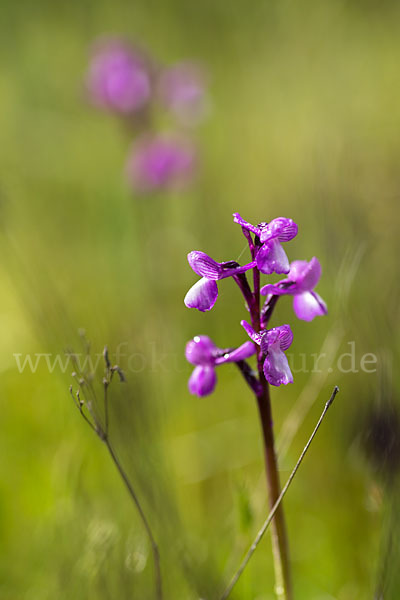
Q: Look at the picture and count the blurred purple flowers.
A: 3